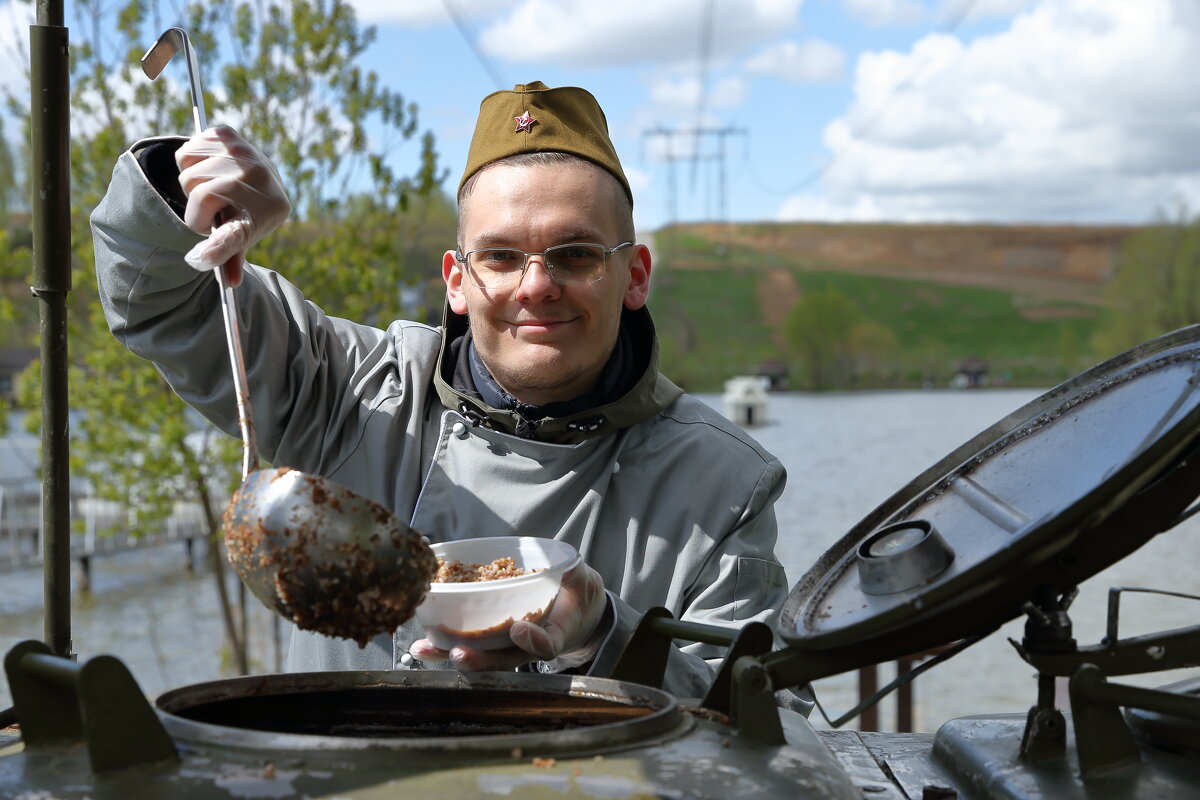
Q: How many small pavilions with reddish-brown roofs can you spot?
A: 2